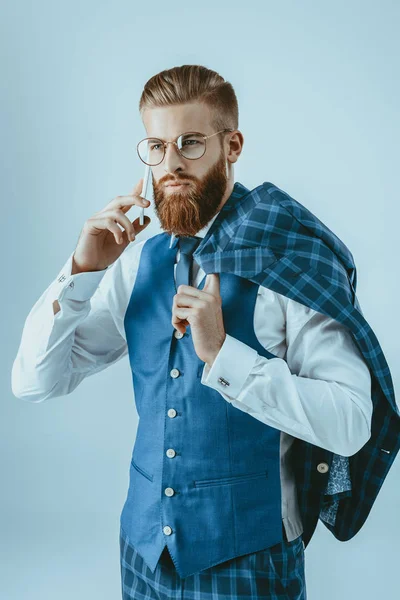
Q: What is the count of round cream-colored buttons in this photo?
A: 7